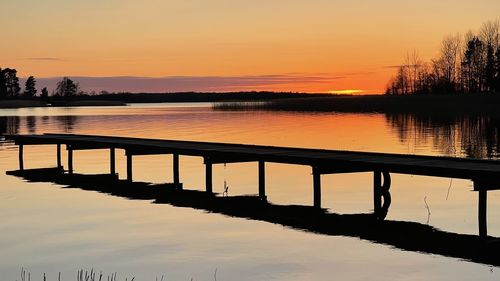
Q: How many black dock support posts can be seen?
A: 11